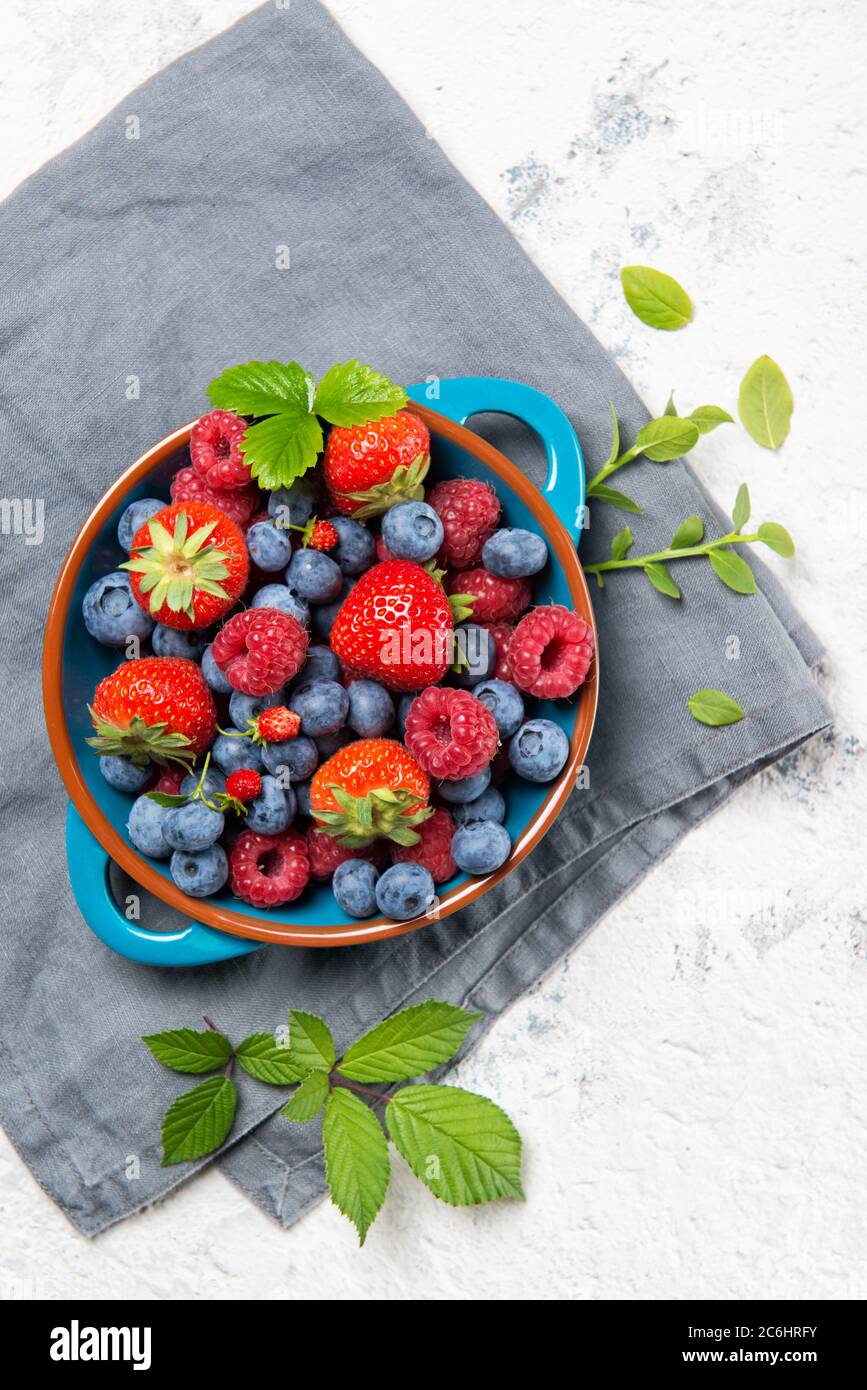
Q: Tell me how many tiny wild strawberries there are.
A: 3